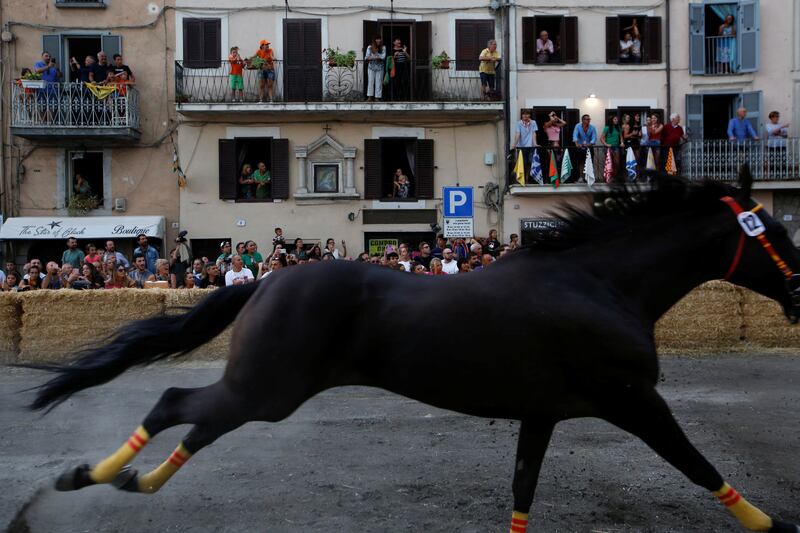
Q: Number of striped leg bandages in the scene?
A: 4